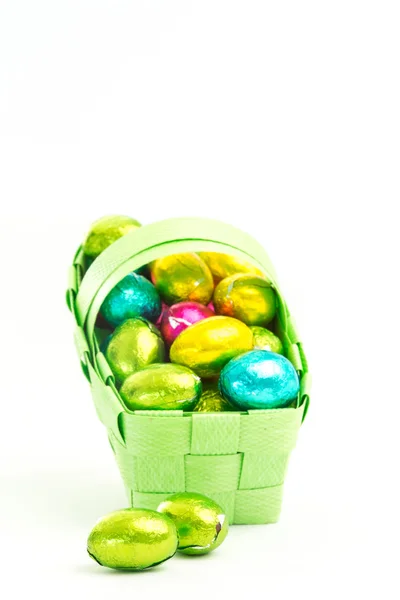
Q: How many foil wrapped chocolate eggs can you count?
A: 14